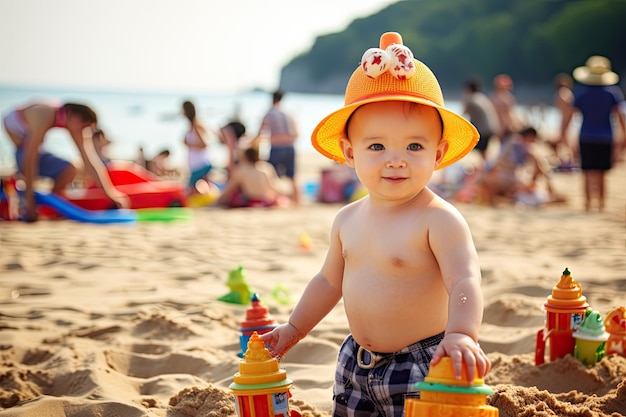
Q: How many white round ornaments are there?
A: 2